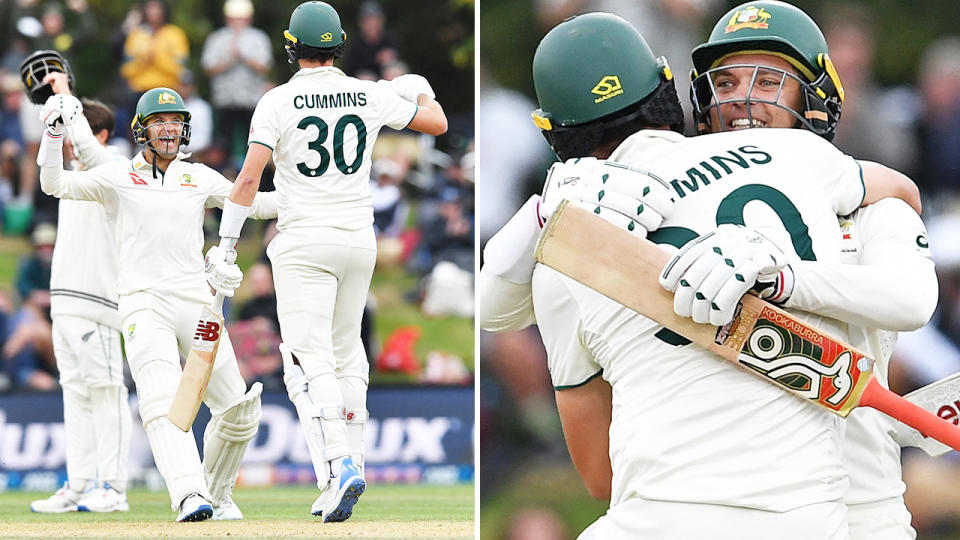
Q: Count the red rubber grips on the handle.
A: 1